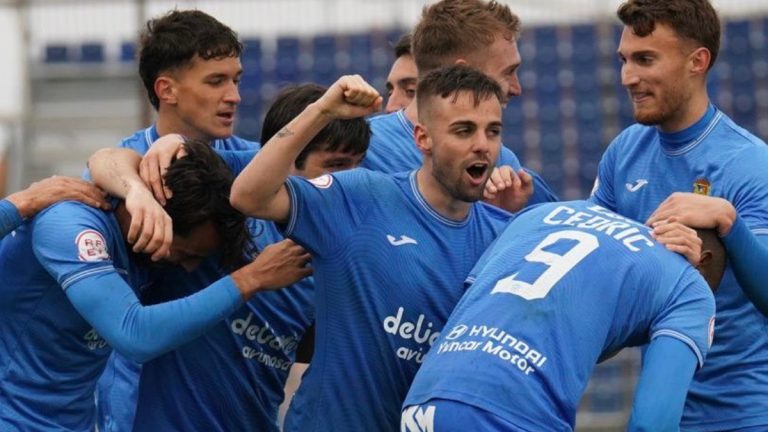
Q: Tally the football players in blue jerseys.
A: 8